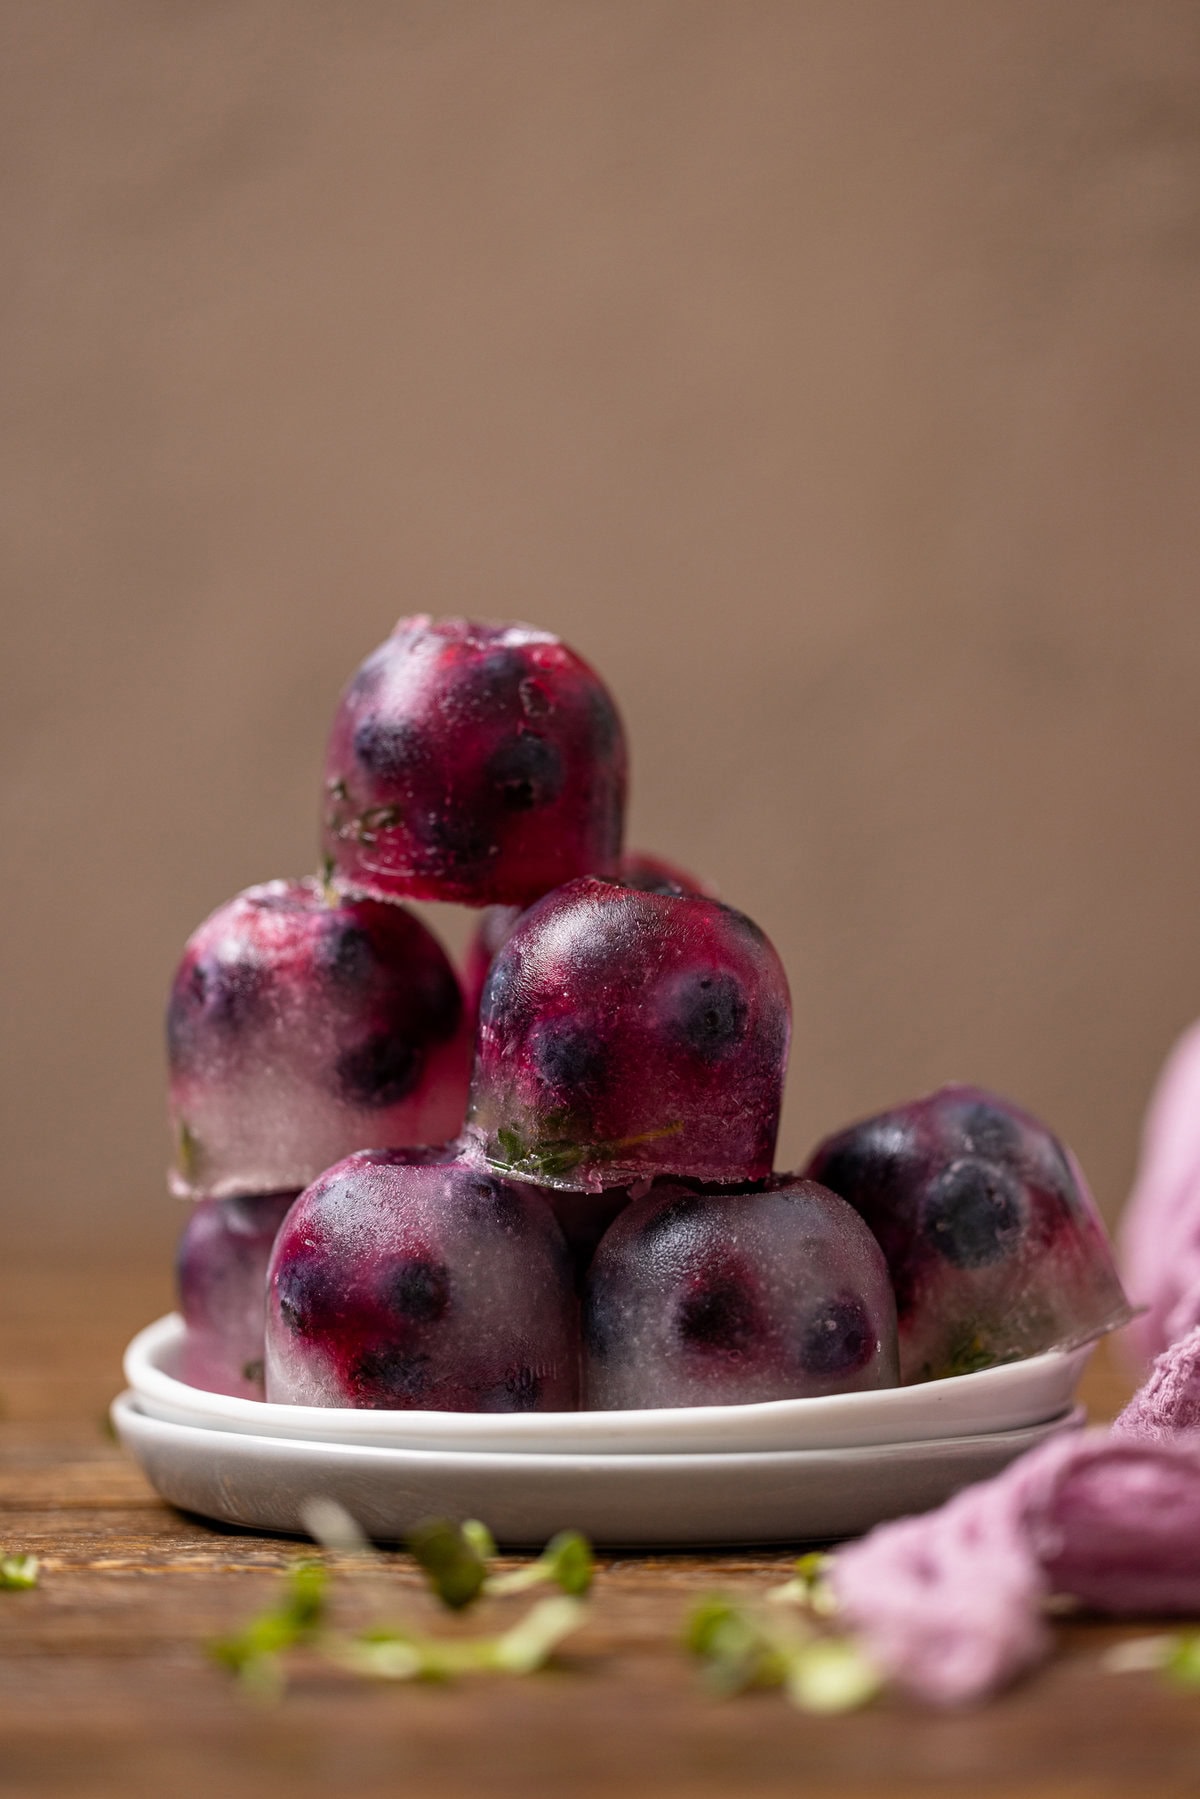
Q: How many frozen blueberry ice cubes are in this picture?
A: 8